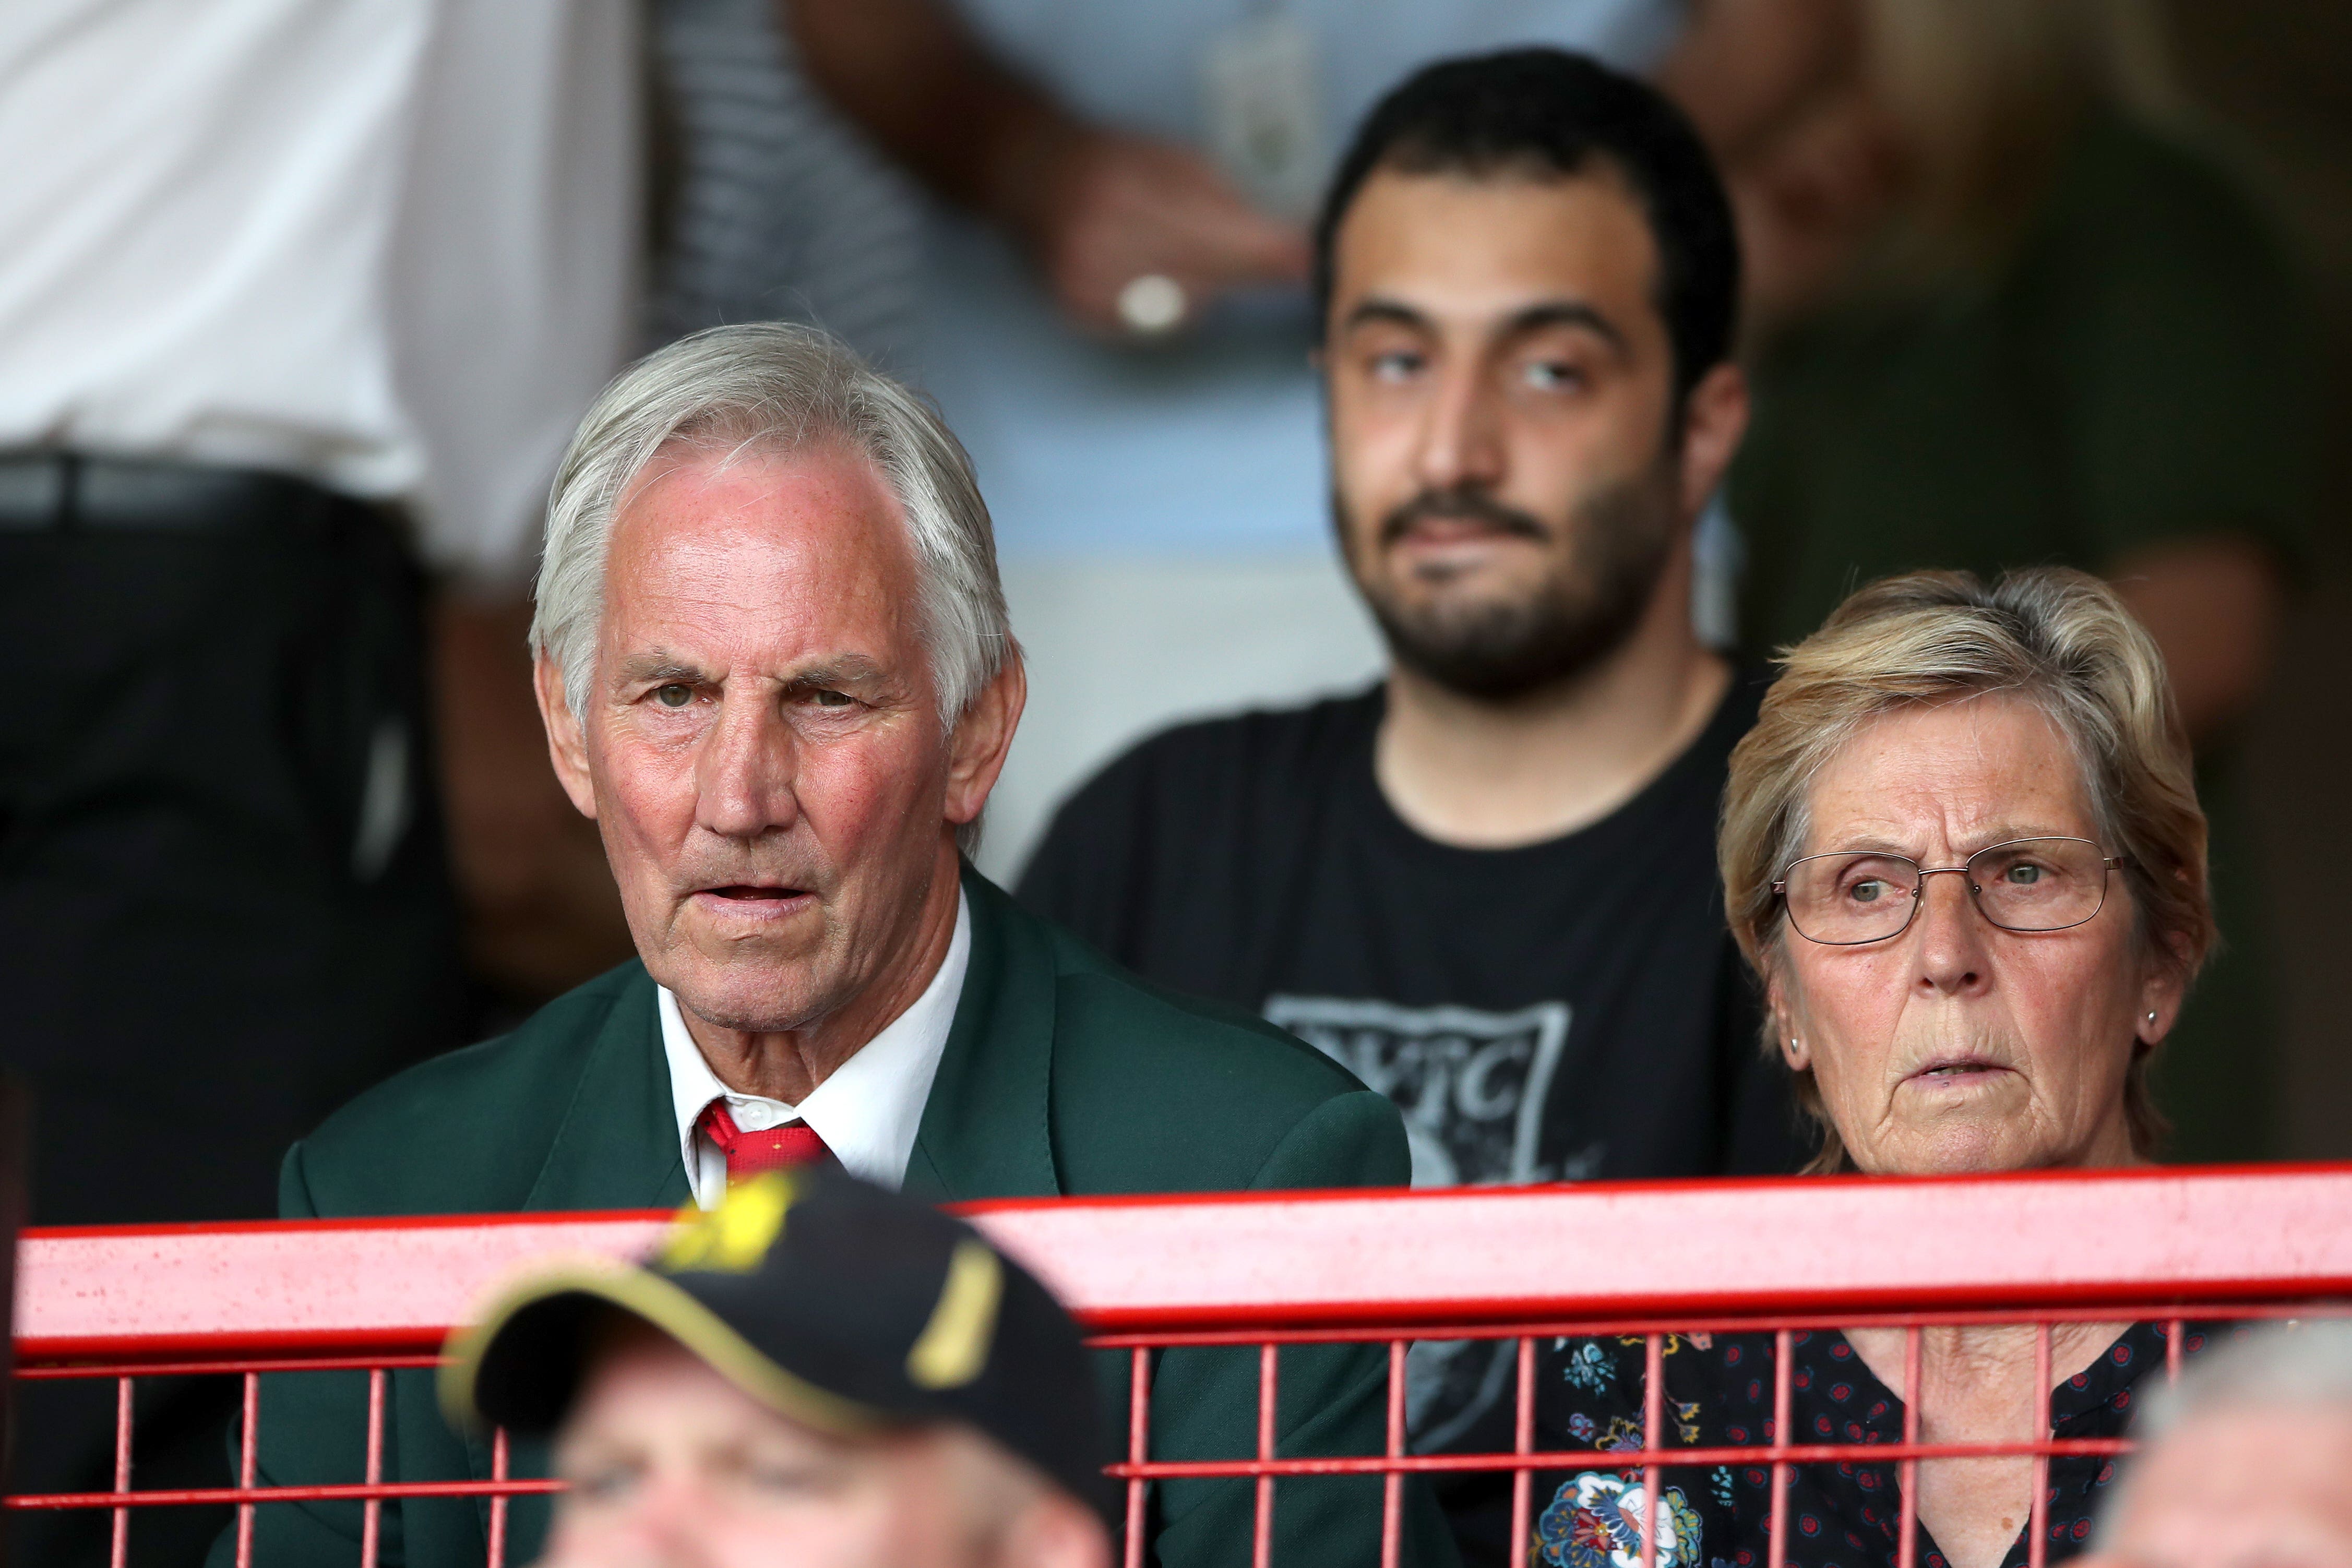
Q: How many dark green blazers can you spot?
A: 1